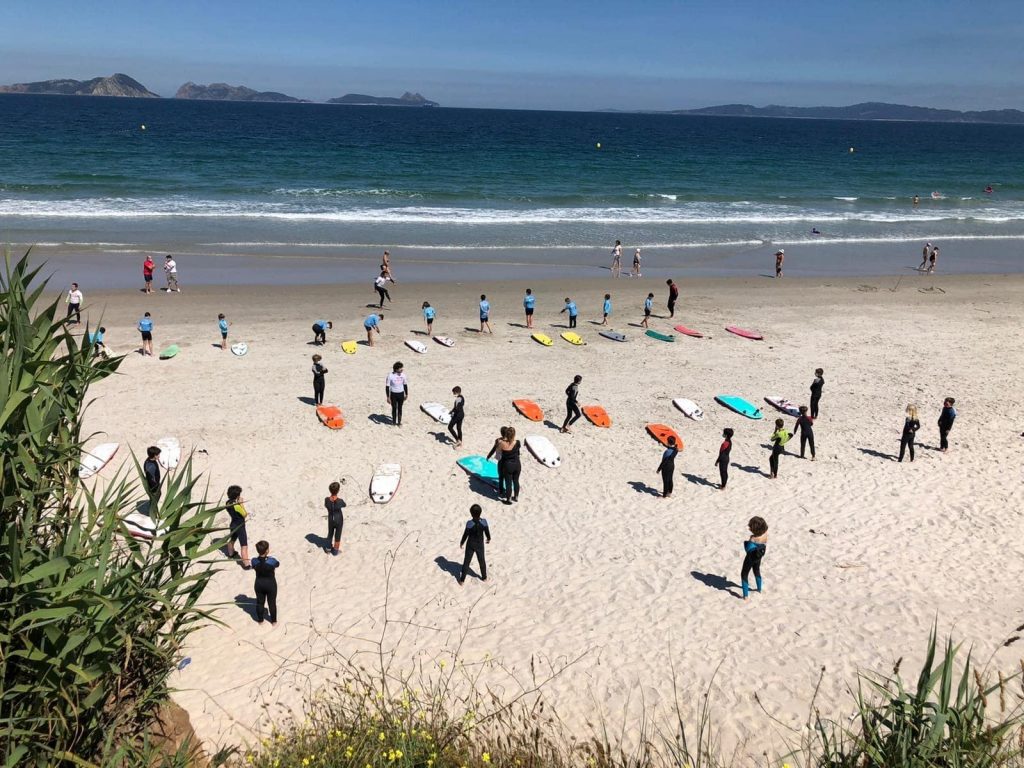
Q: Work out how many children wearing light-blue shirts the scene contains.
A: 11